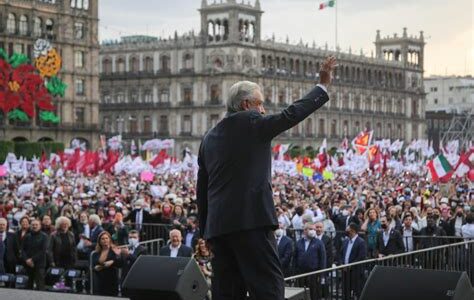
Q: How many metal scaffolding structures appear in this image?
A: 1